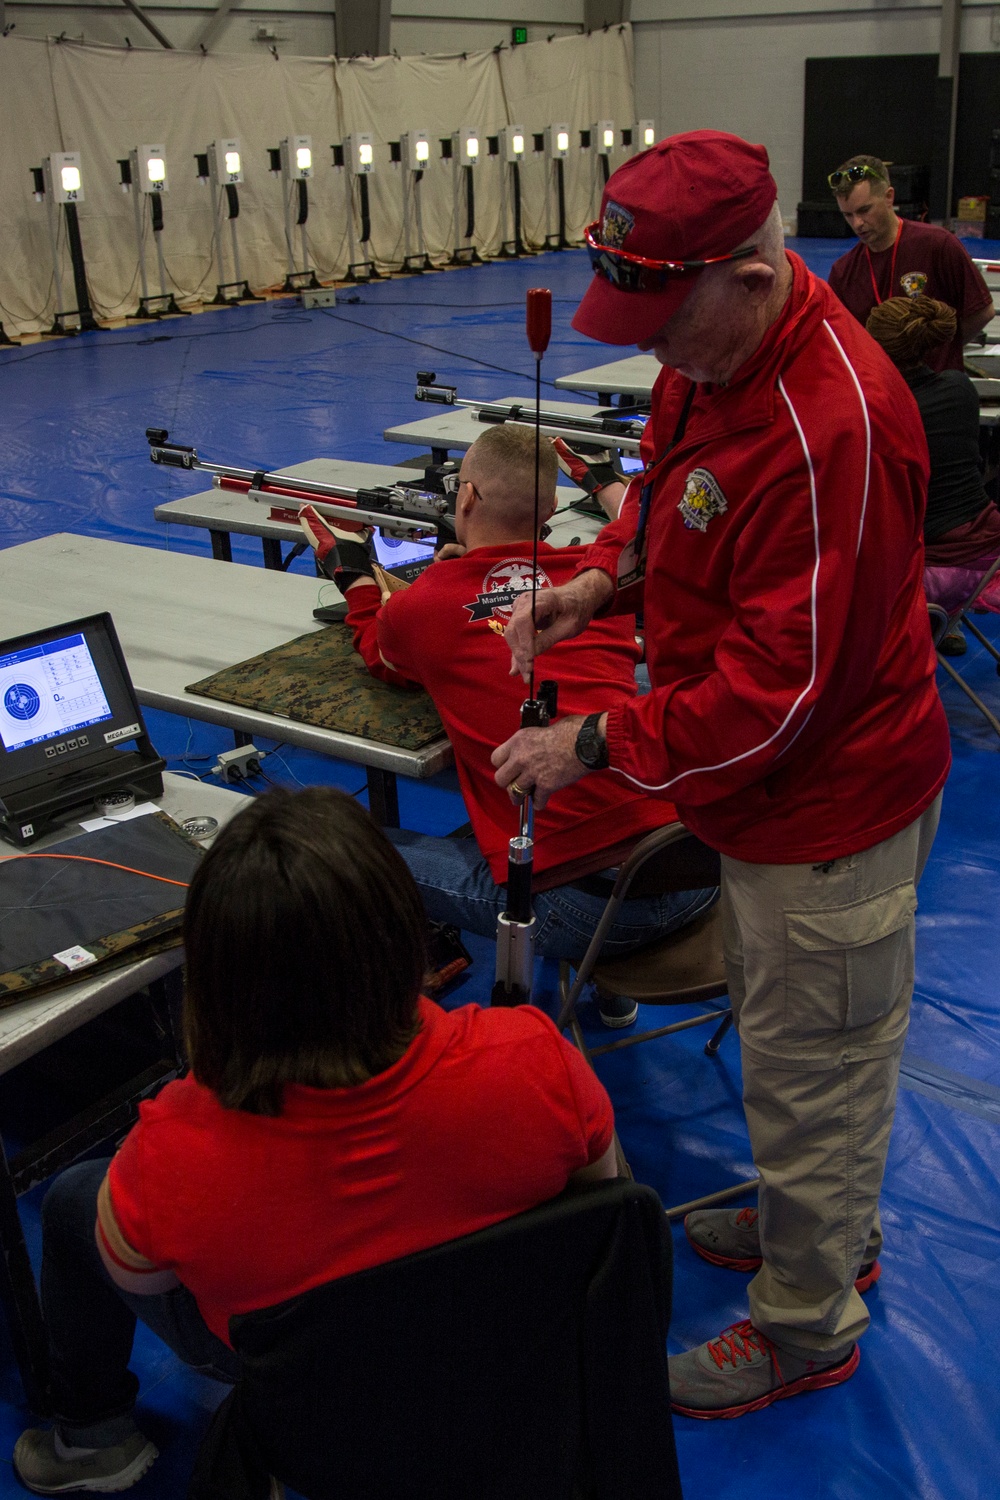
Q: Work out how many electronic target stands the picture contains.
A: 11